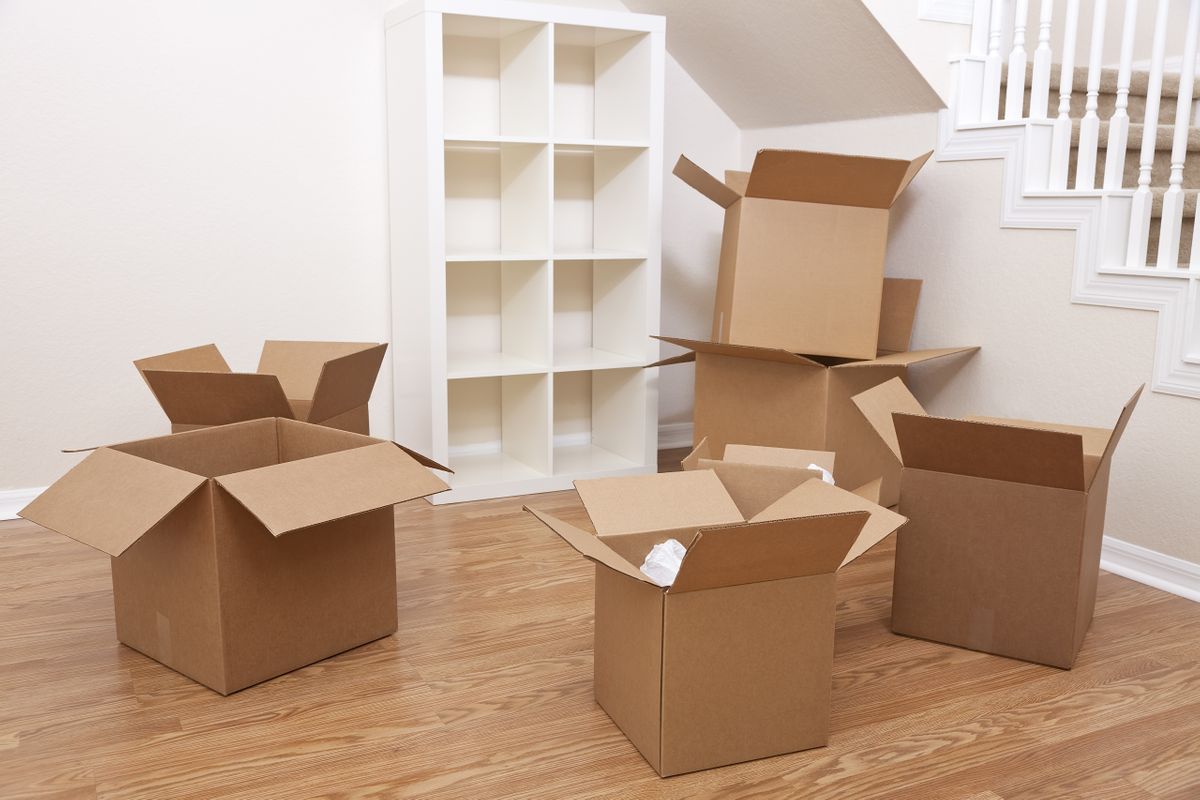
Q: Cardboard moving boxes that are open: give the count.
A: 7